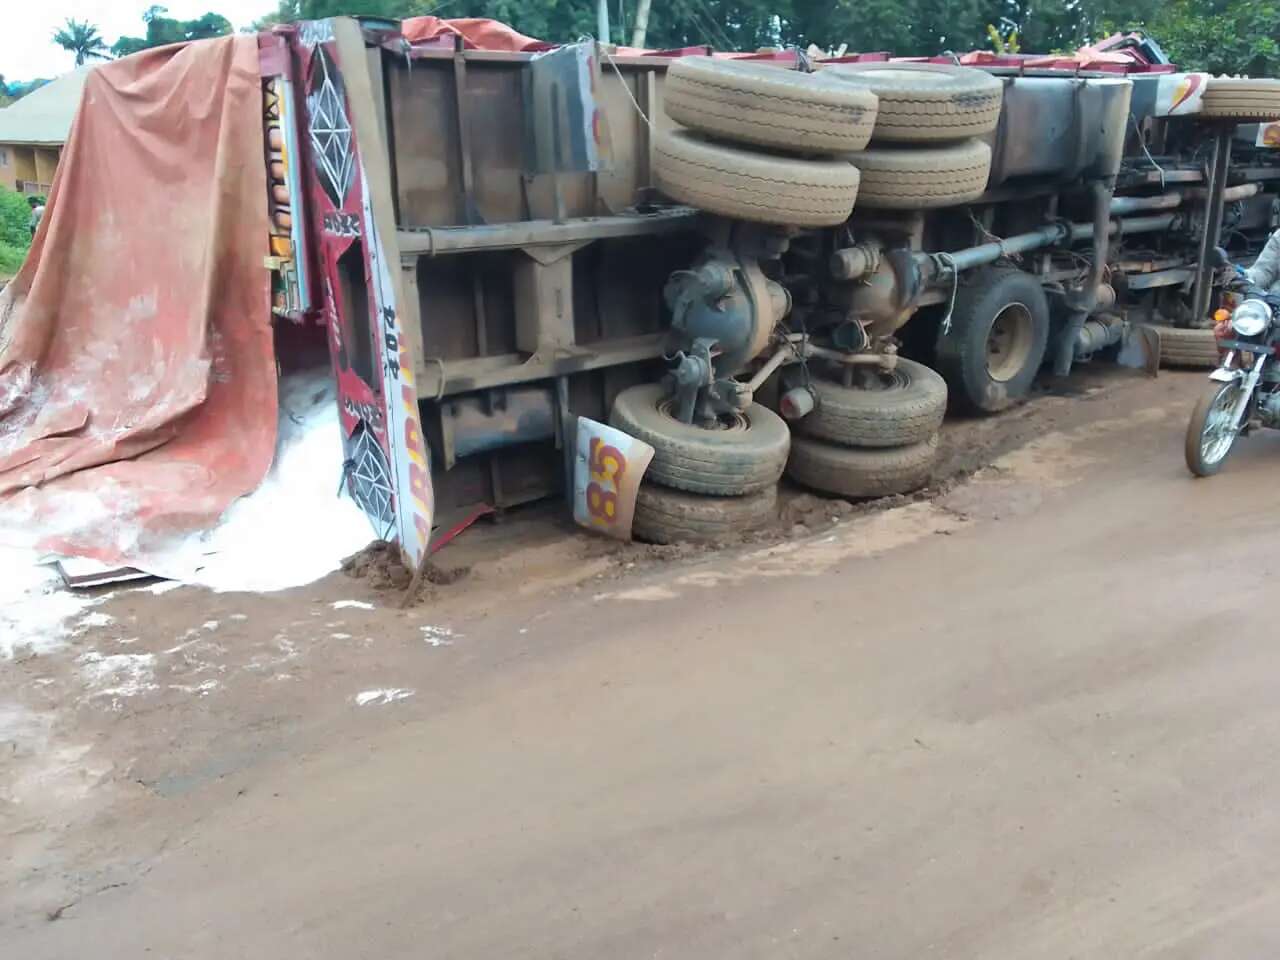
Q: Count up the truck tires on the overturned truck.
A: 11